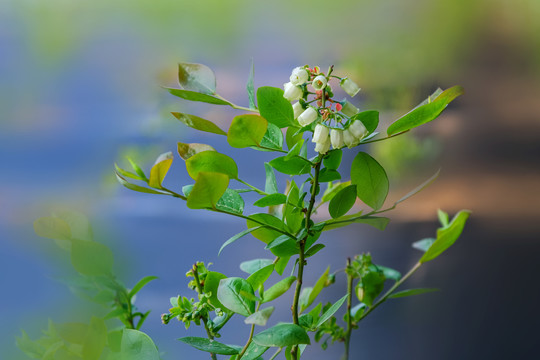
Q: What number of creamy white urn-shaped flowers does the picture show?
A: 12